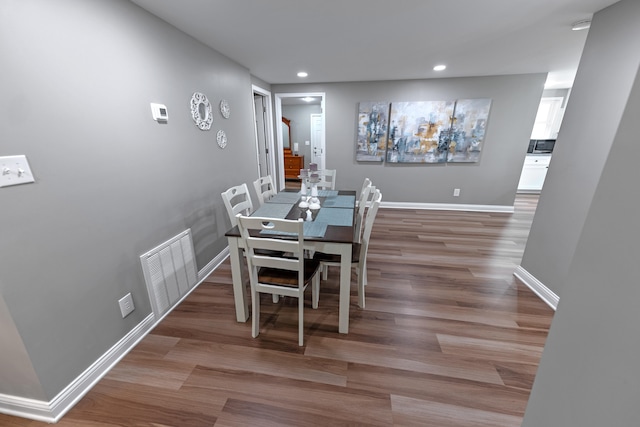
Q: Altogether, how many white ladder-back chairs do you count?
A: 6